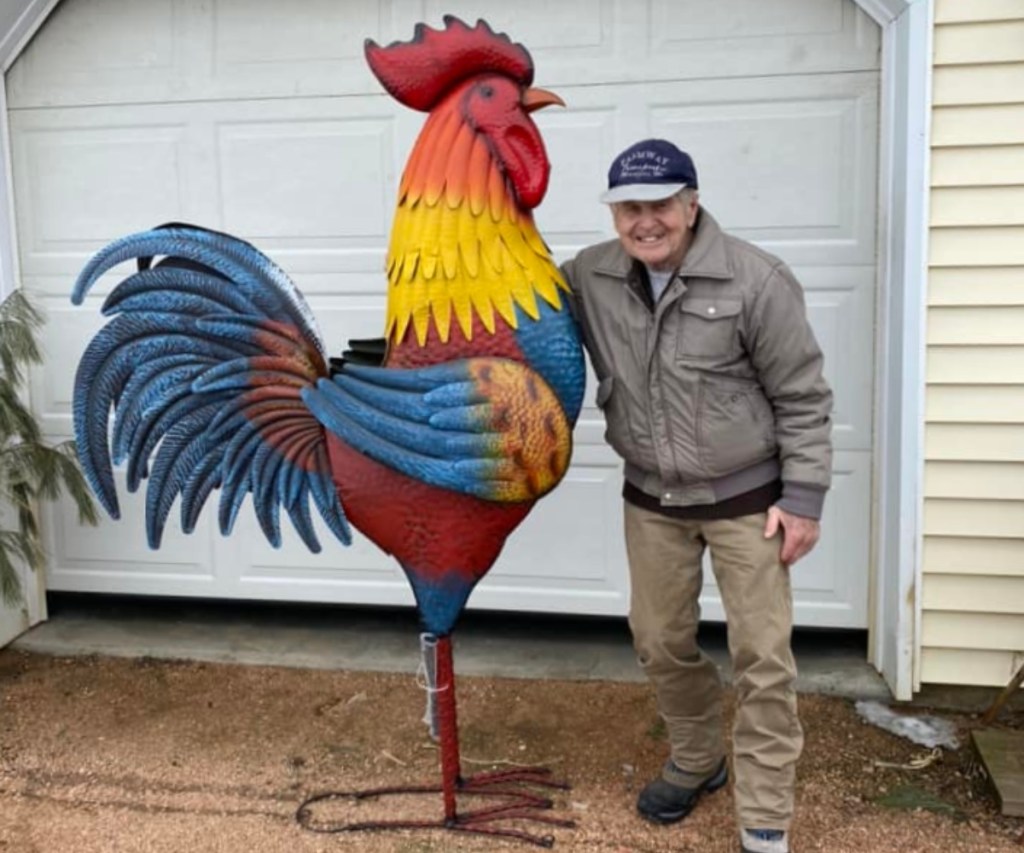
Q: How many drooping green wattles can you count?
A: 0